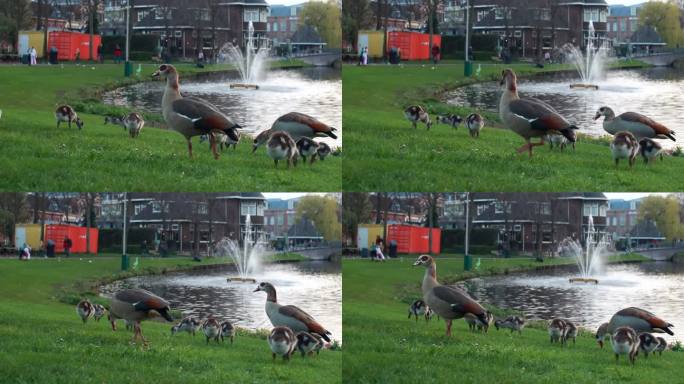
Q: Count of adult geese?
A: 8